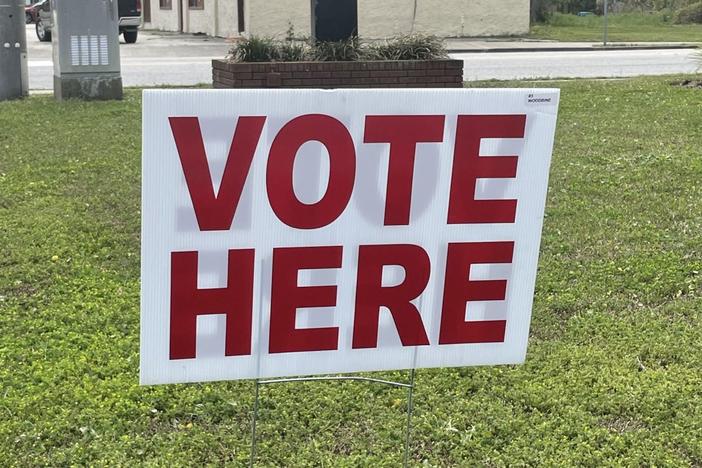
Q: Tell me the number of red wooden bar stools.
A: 0